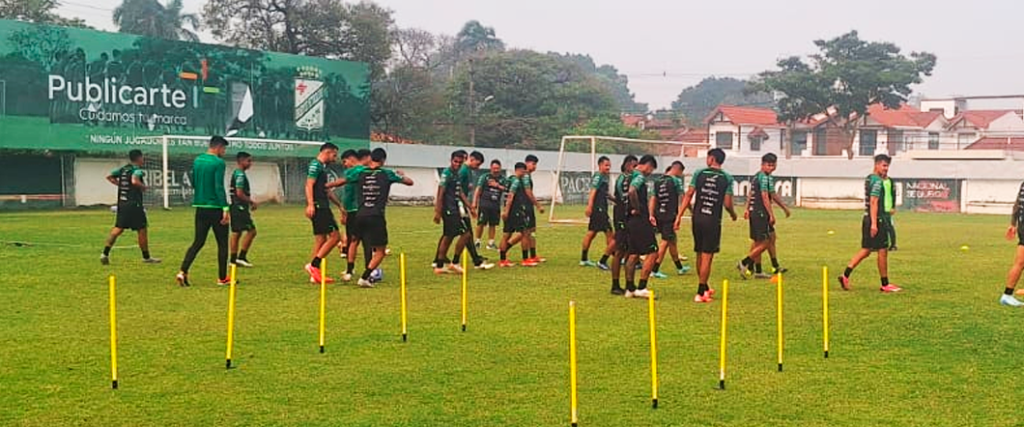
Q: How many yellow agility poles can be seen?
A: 10